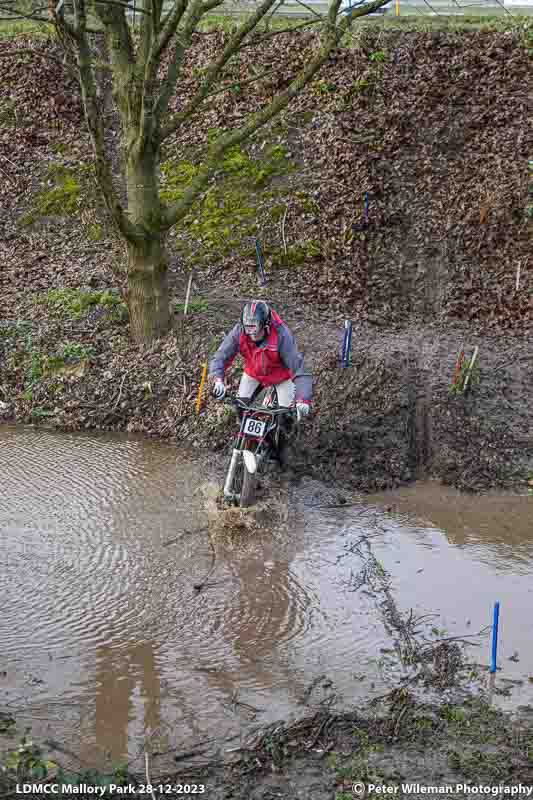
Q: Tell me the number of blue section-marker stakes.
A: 4